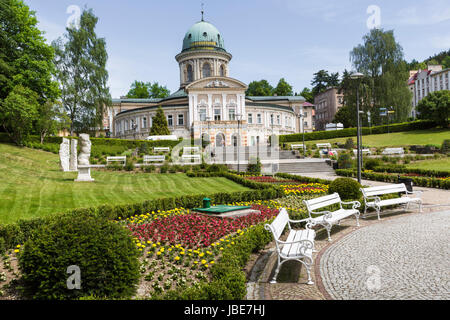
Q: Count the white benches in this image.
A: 13